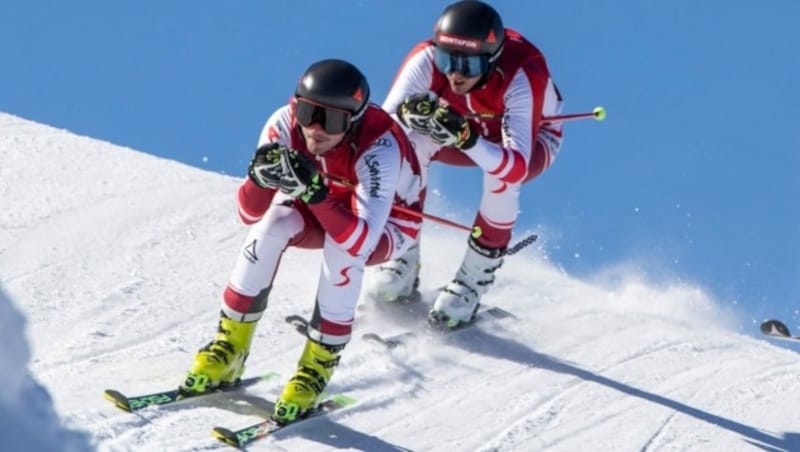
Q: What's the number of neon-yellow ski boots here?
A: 2